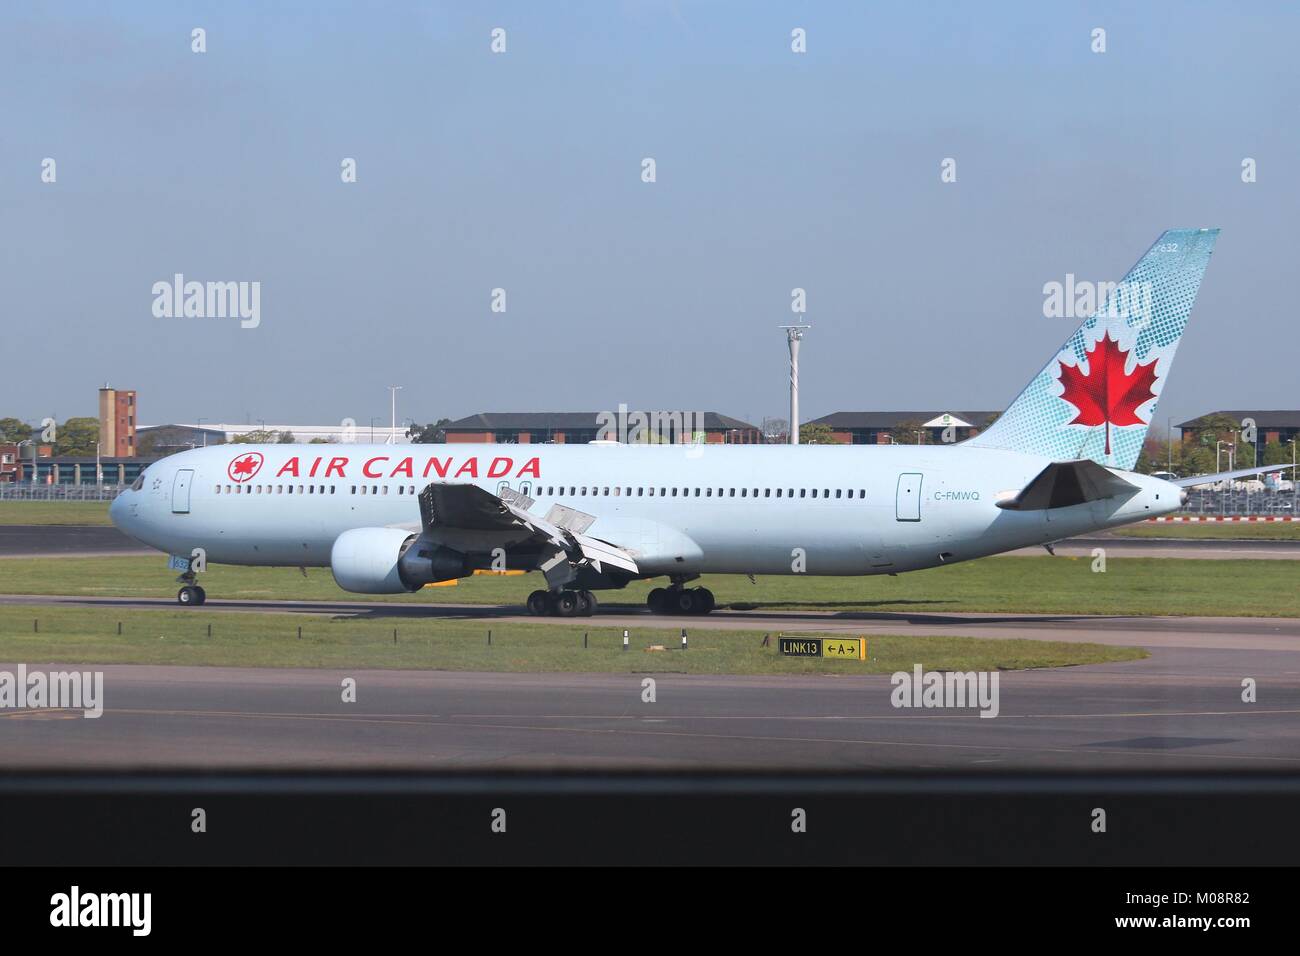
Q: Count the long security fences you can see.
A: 1